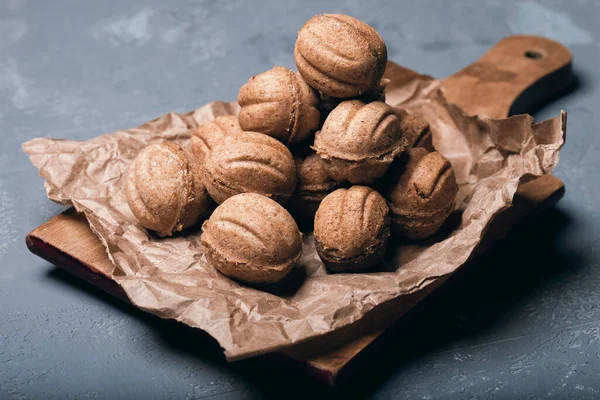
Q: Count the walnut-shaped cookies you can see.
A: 12